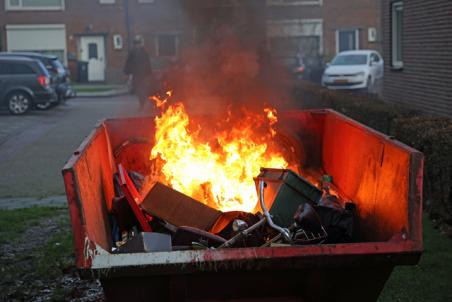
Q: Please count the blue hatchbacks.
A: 0